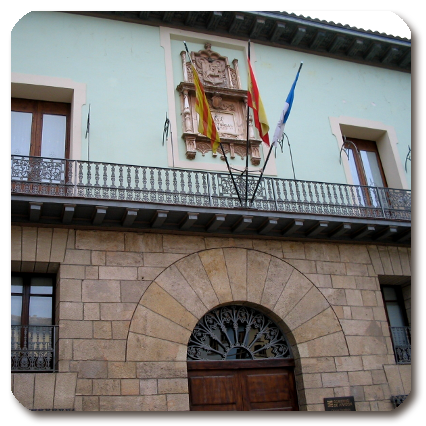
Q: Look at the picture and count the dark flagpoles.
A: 3